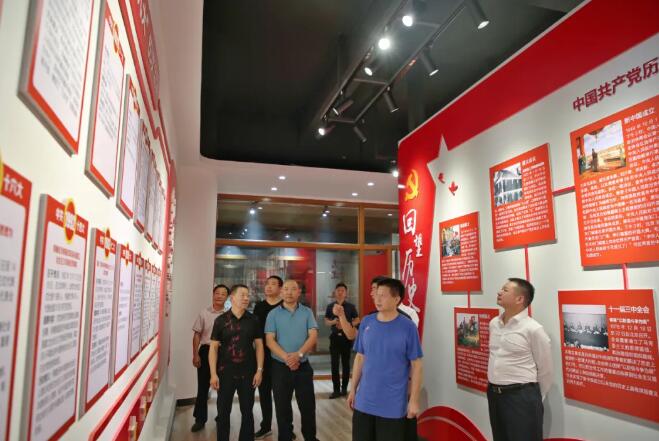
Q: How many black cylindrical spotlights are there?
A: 9